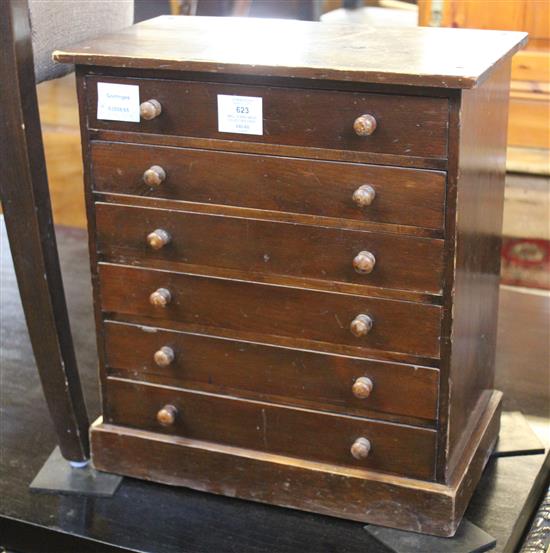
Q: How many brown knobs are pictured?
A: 12